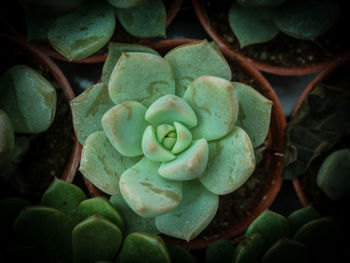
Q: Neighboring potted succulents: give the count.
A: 6